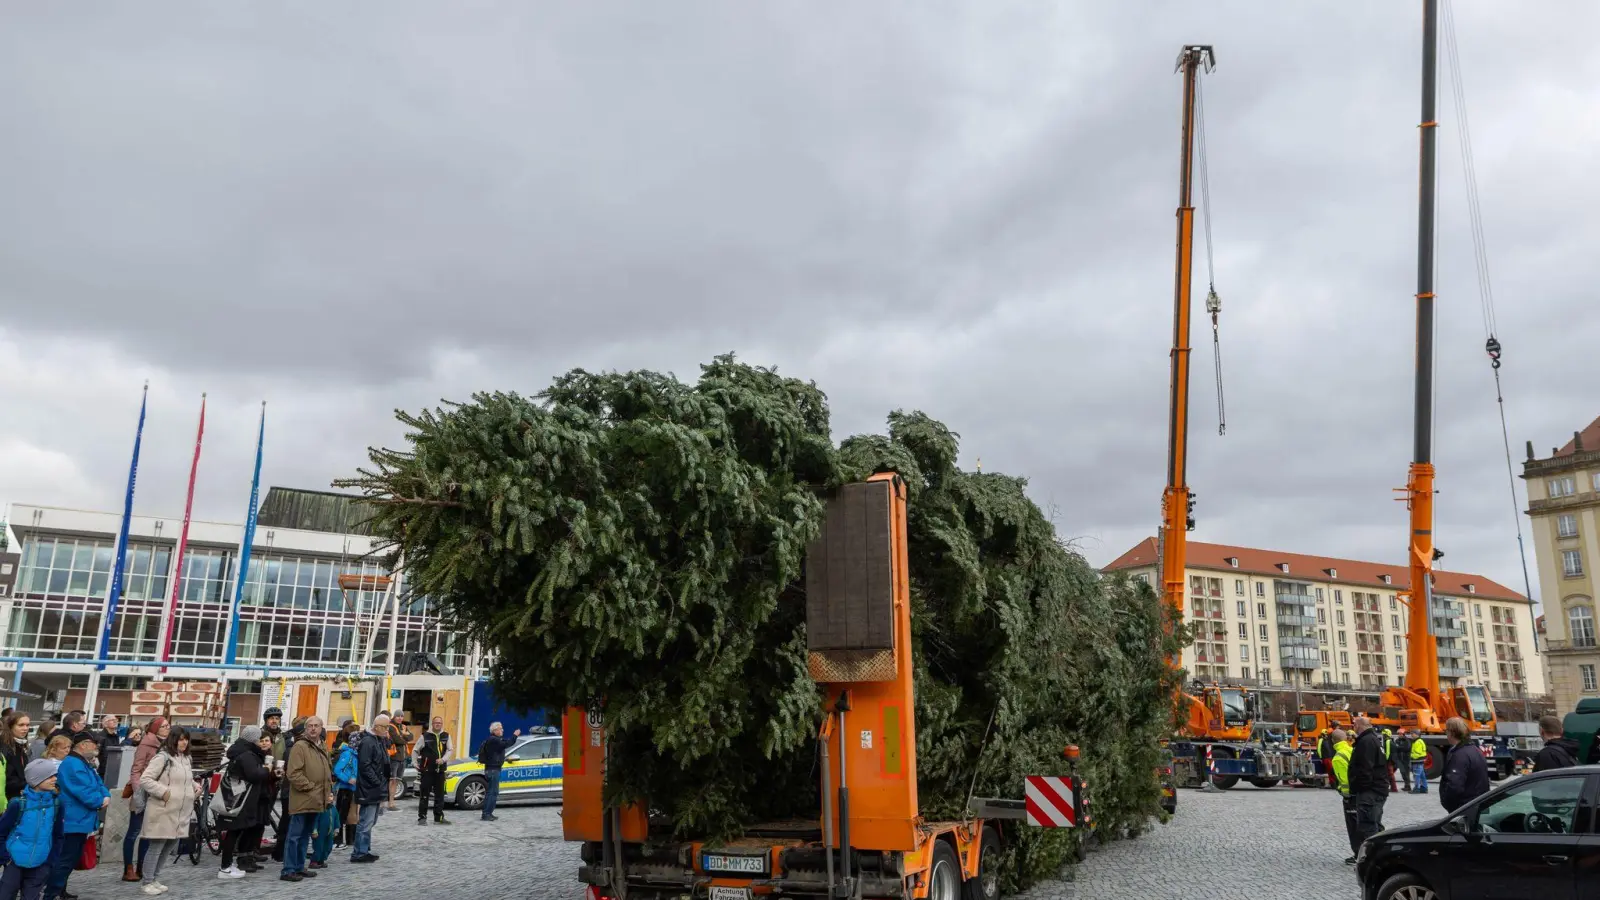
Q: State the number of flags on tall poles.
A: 3